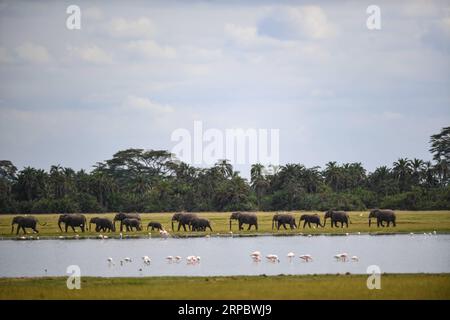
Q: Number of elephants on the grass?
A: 13